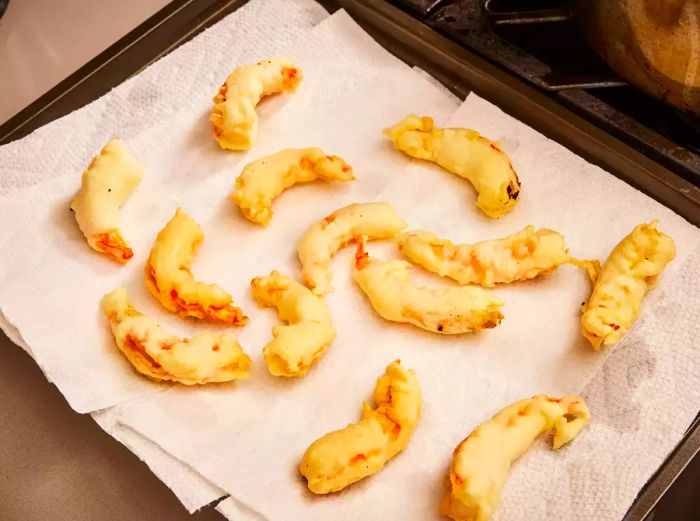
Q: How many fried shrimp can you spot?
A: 13